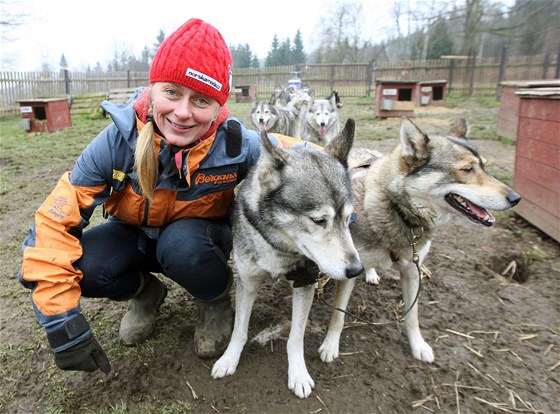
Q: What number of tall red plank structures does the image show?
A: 2